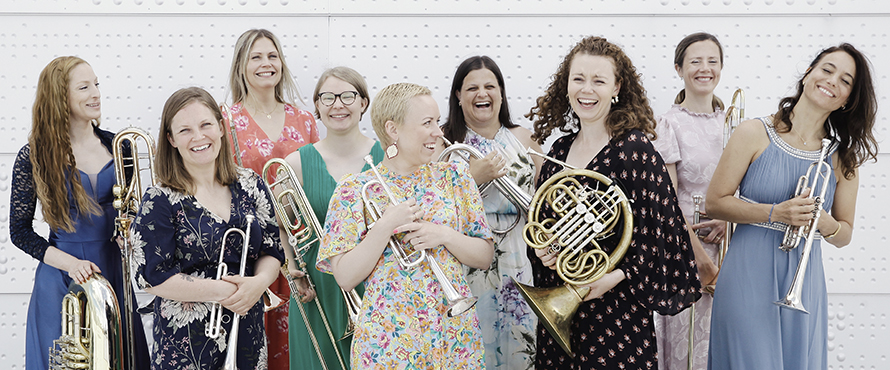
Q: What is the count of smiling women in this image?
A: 9